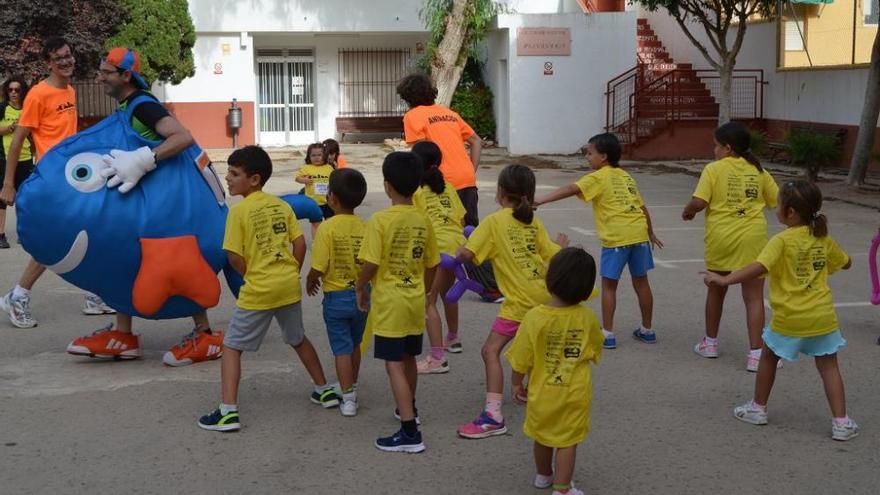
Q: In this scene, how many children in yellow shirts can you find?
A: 10